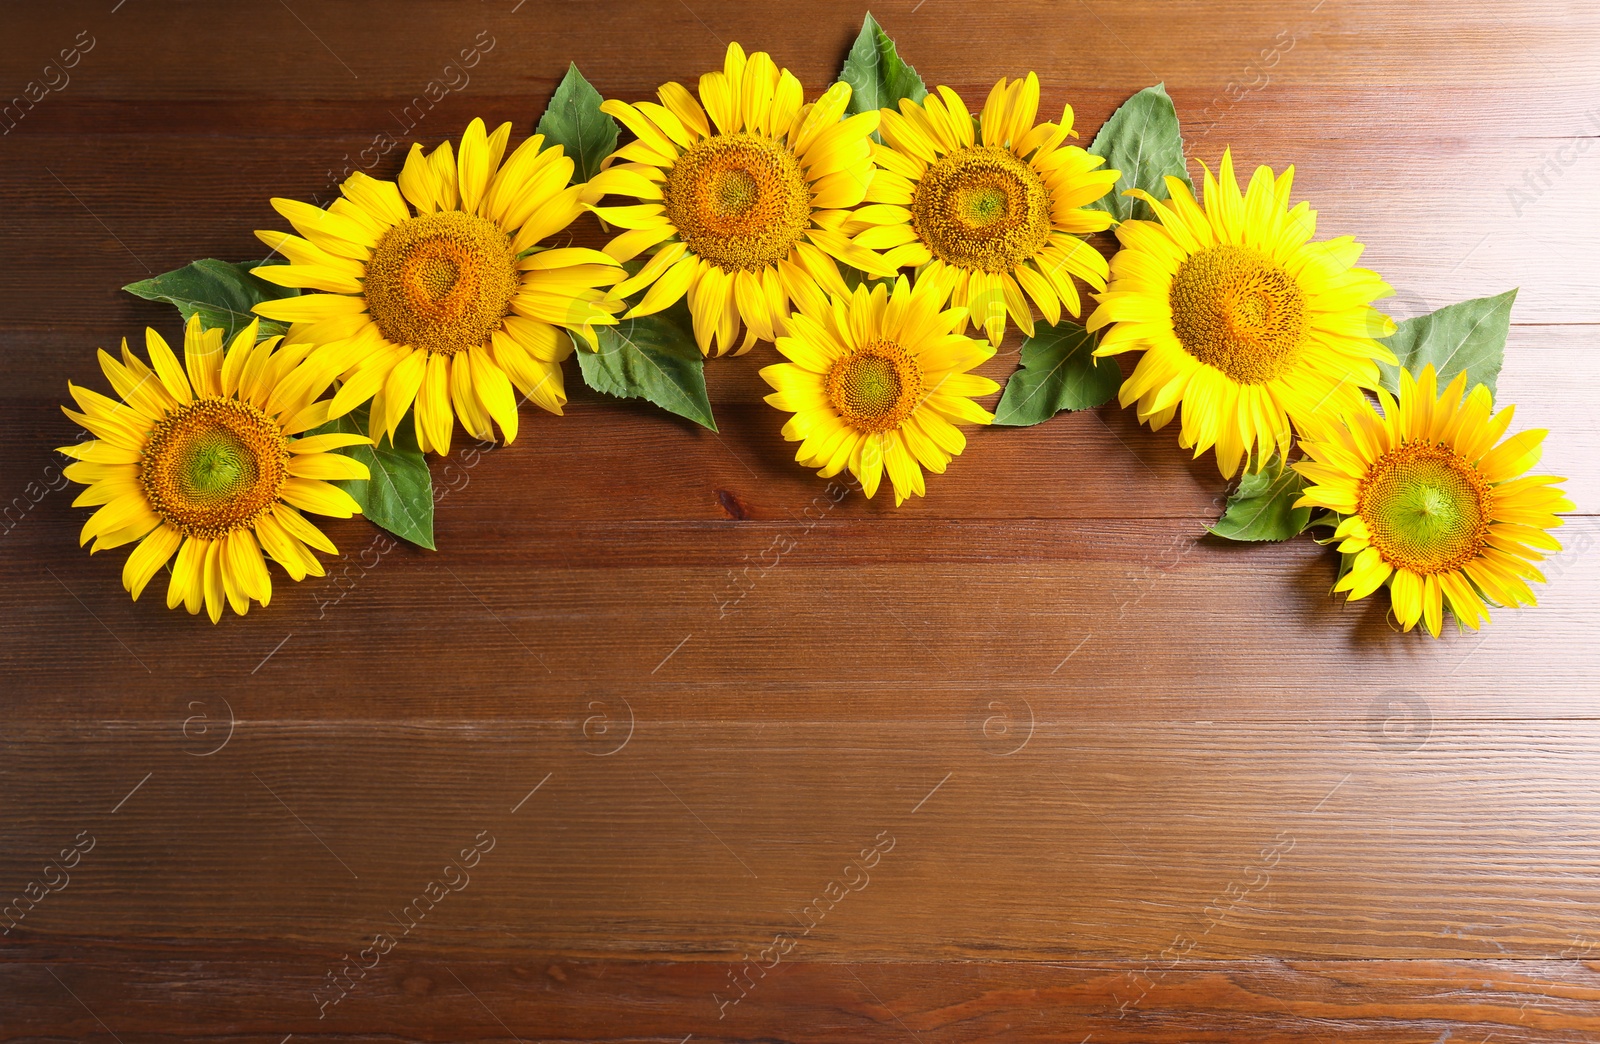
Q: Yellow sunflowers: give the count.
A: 7